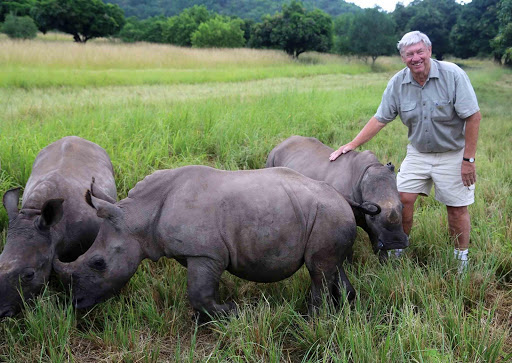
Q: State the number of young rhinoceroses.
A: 3